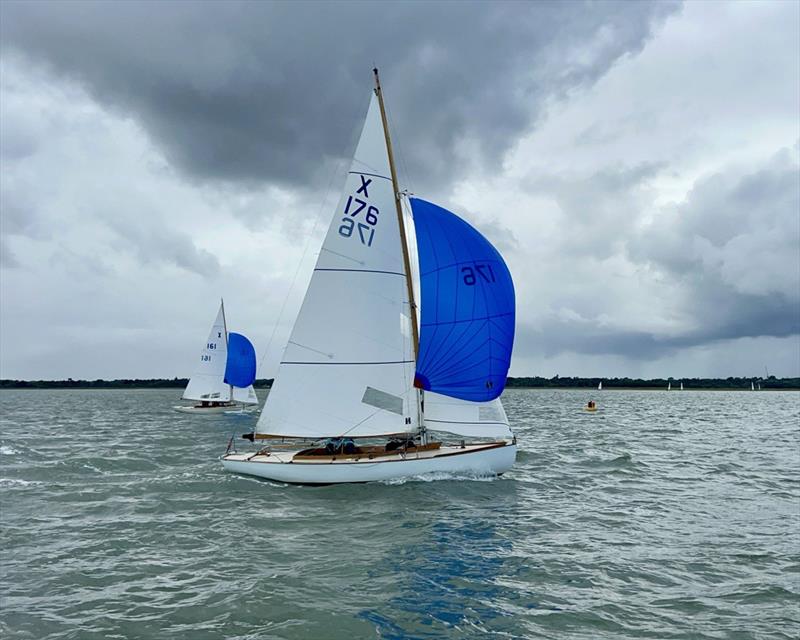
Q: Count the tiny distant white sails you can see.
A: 5